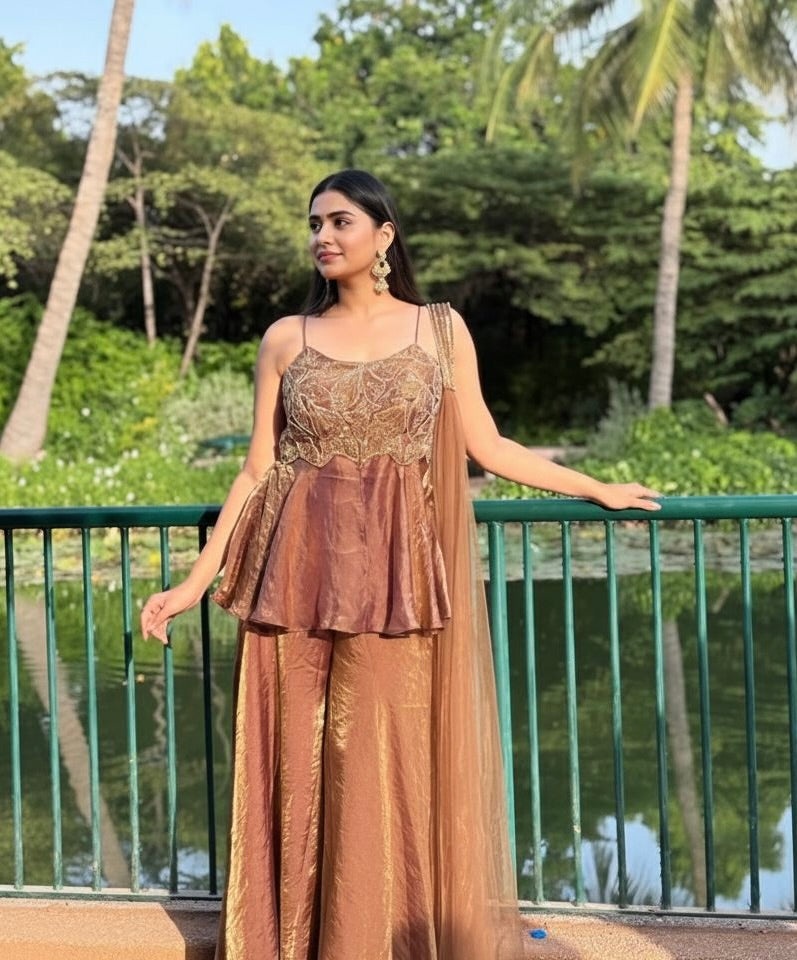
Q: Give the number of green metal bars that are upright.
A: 14